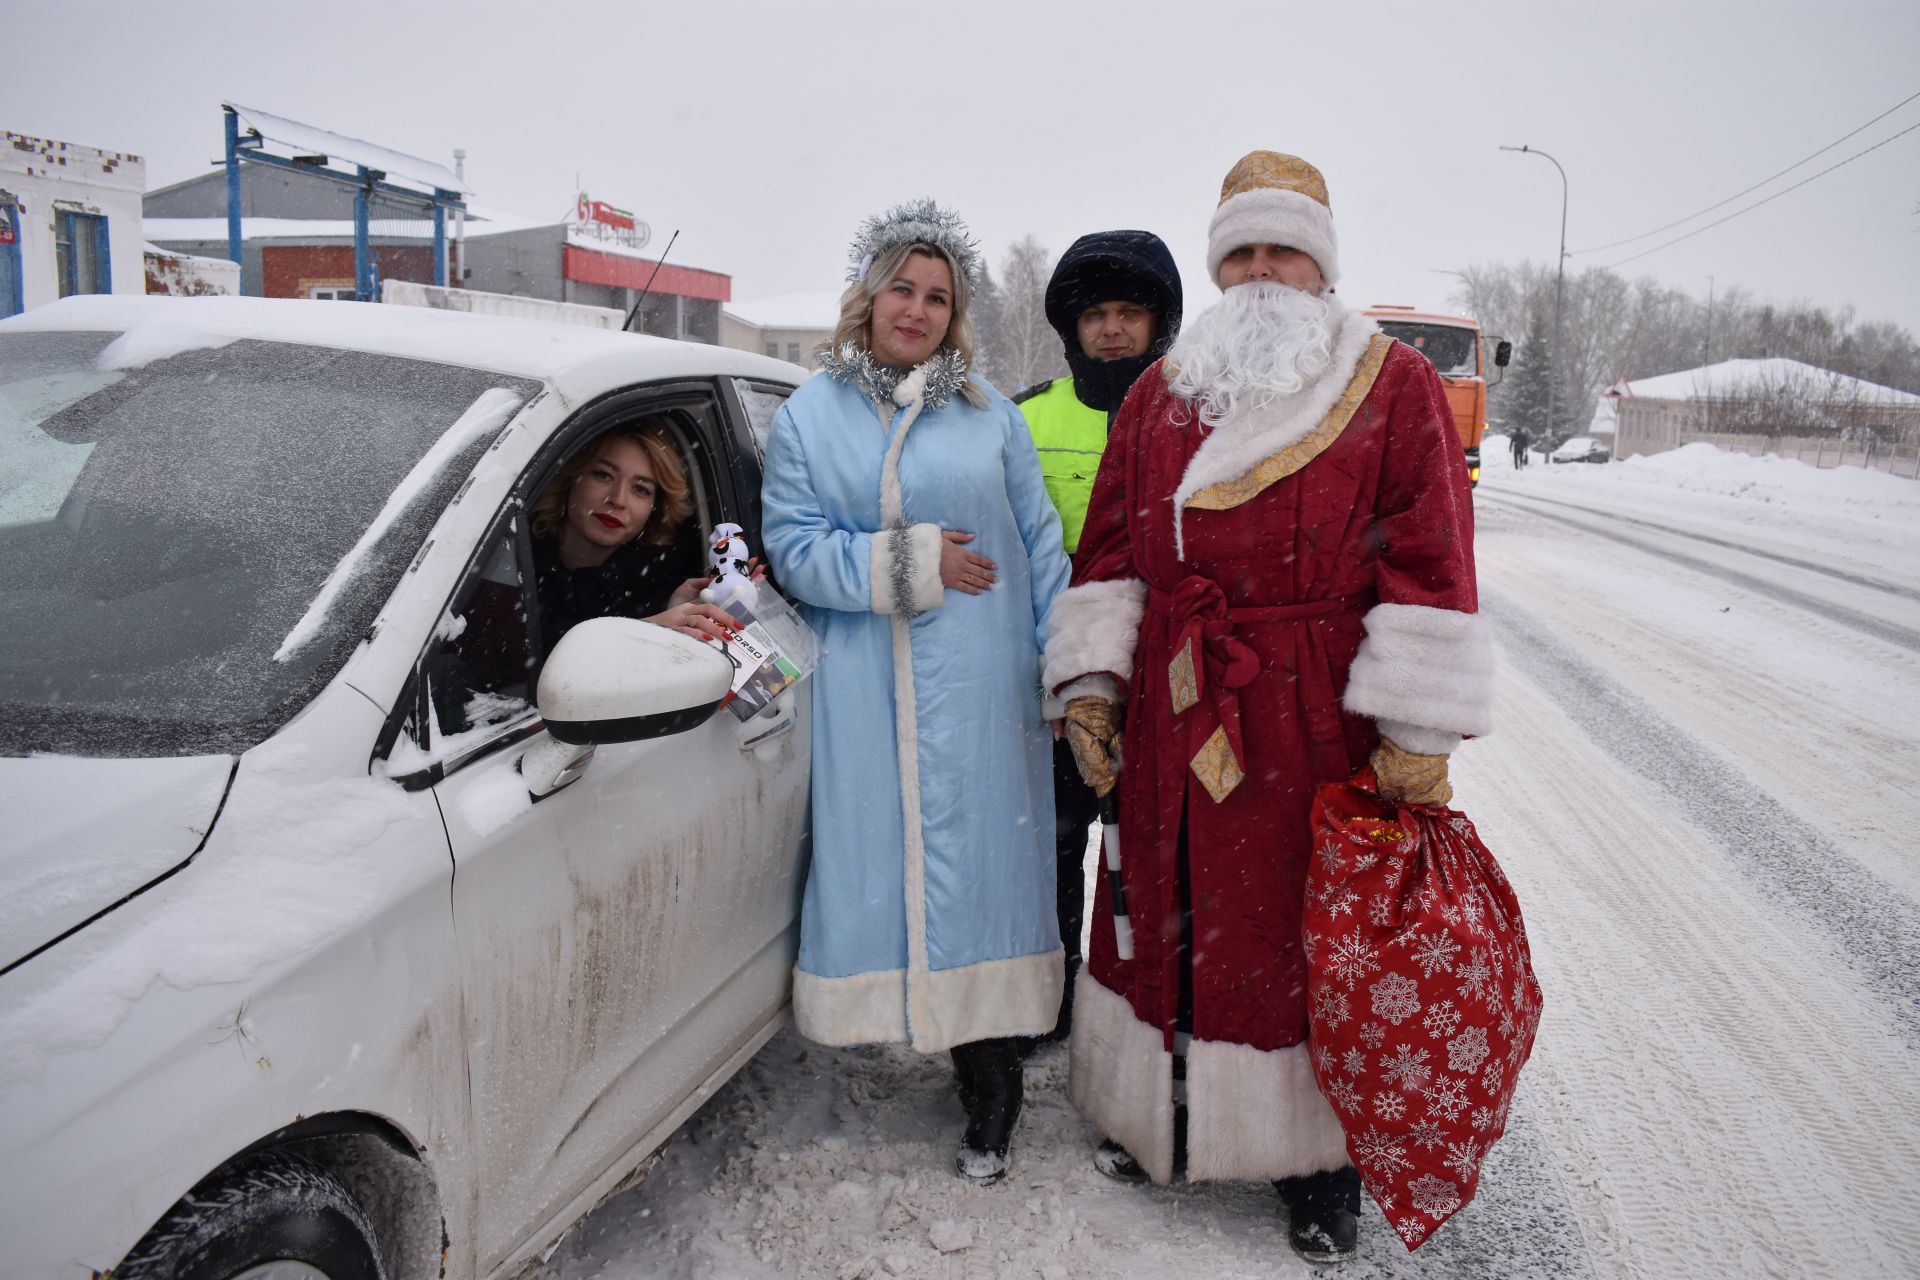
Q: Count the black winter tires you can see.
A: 1